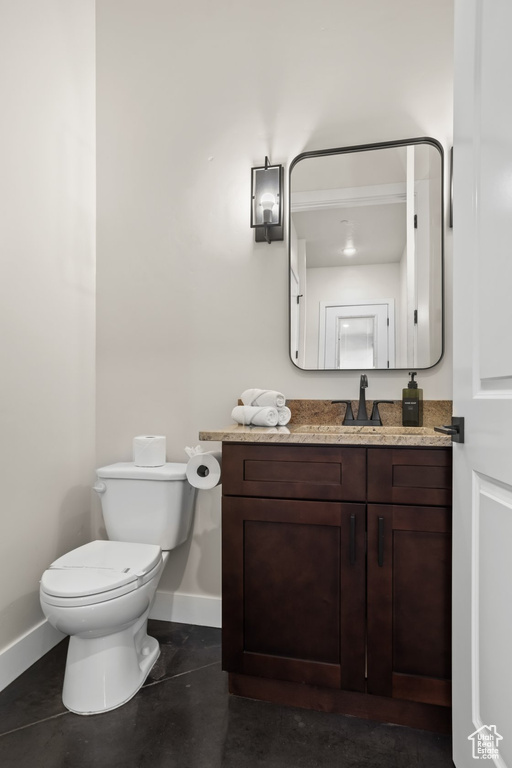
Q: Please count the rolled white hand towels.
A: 3